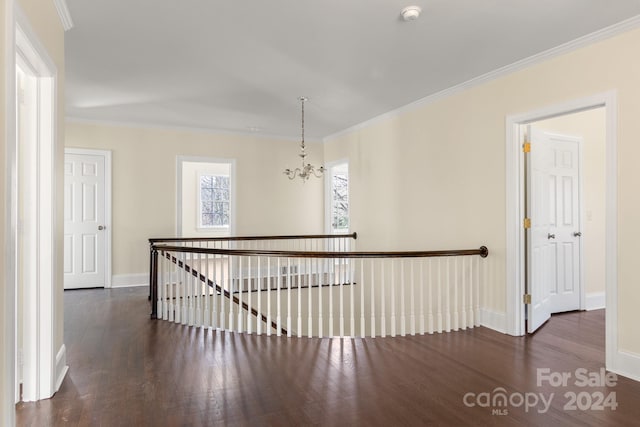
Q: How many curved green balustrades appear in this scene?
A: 0